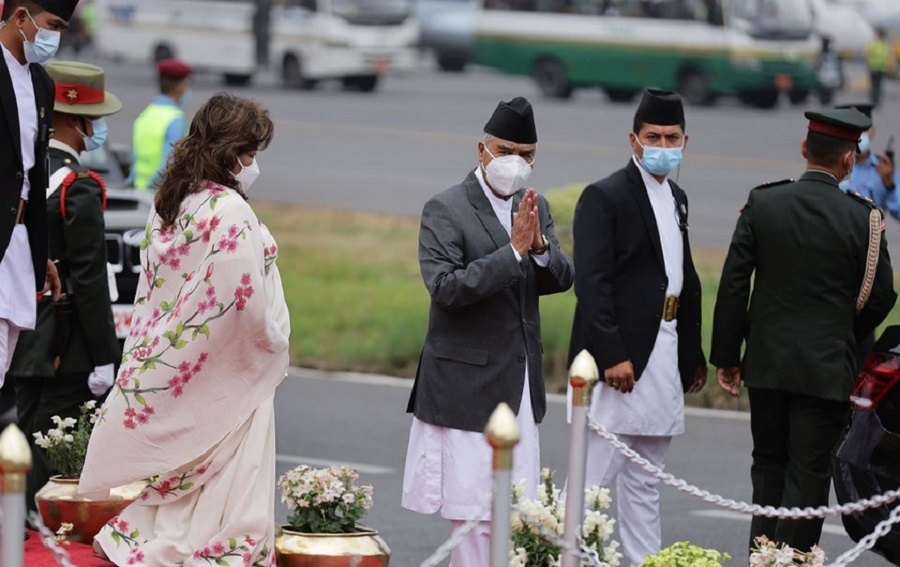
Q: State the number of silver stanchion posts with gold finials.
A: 3